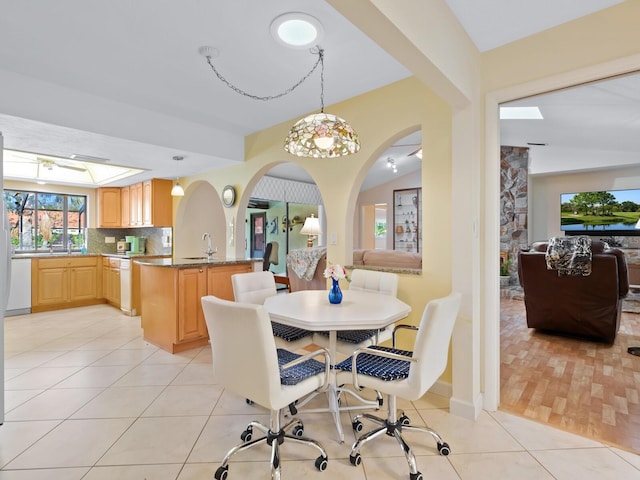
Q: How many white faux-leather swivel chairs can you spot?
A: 4